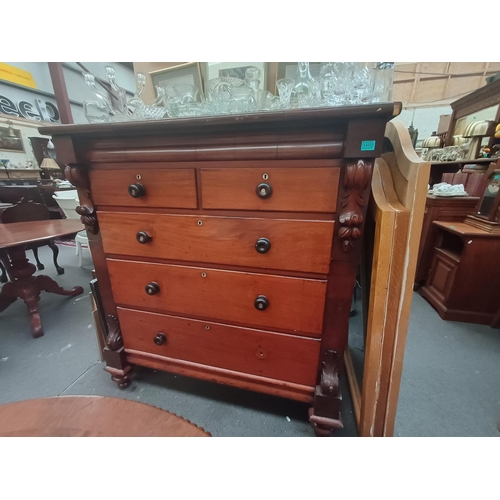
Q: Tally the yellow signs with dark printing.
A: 1